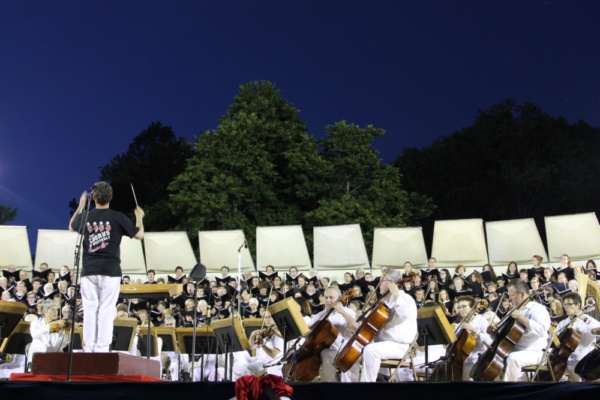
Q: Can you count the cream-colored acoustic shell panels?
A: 11